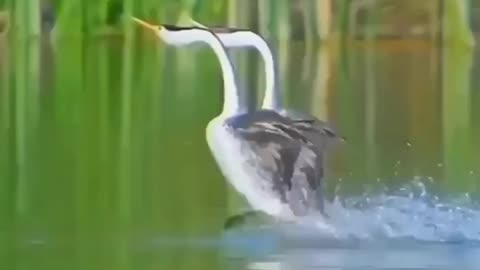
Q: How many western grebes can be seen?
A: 2